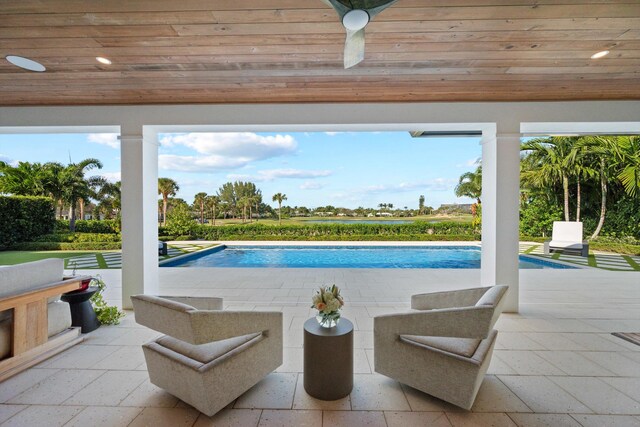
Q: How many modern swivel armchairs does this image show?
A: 2